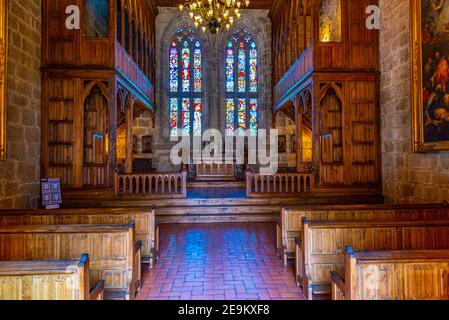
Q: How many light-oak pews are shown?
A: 6